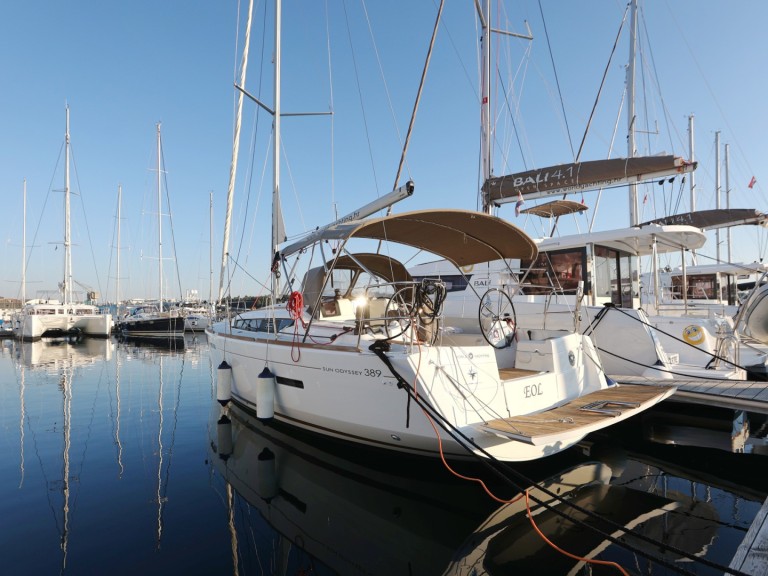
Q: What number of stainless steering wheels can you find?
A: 2